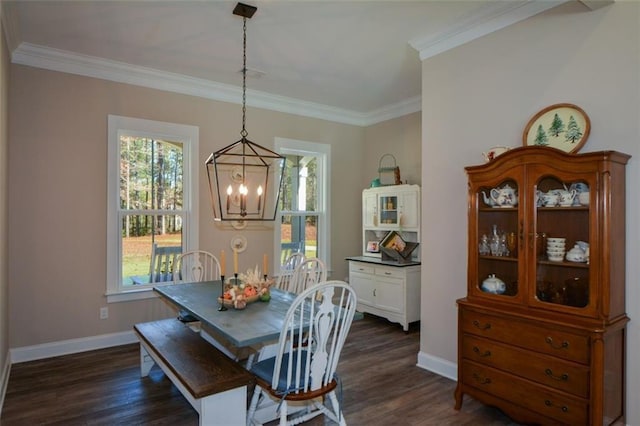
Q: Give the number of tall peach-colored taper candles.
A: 3